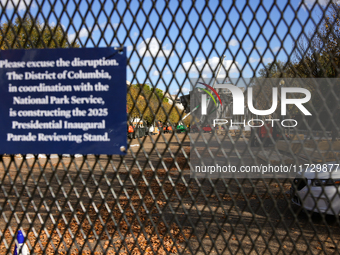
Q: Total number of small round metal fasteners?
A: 2